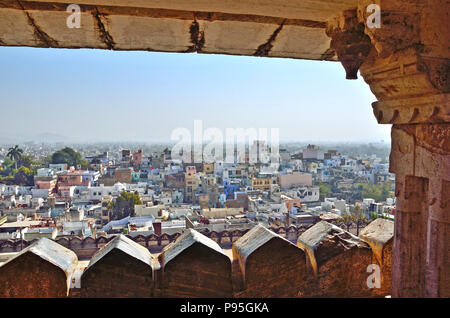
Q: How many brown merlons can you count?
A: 6